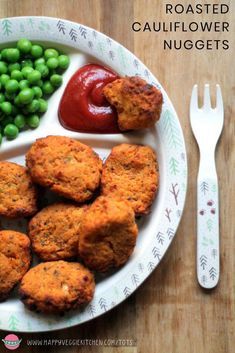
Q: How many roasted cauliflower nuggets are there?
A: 8